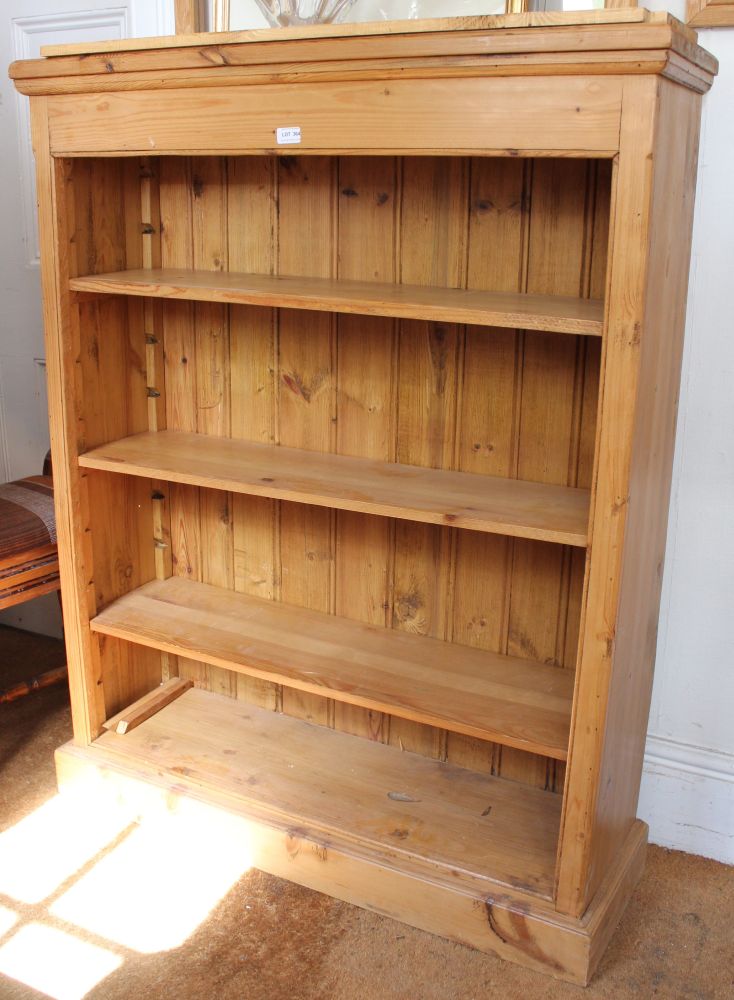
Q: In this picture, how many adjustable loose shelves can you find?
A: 3